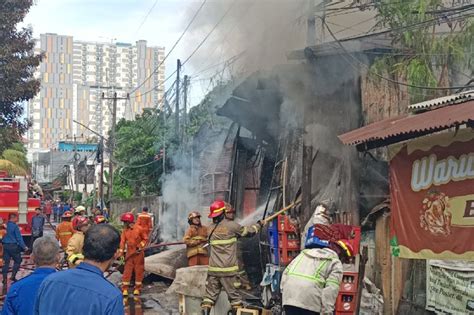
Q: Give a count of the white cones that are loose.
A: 0